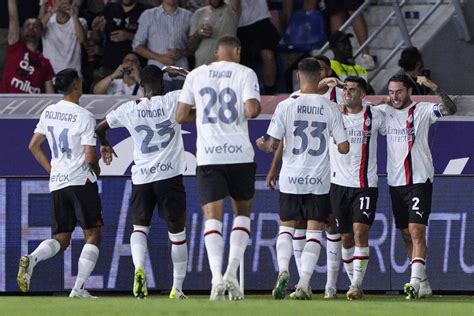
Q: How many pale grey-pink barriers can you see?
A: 1